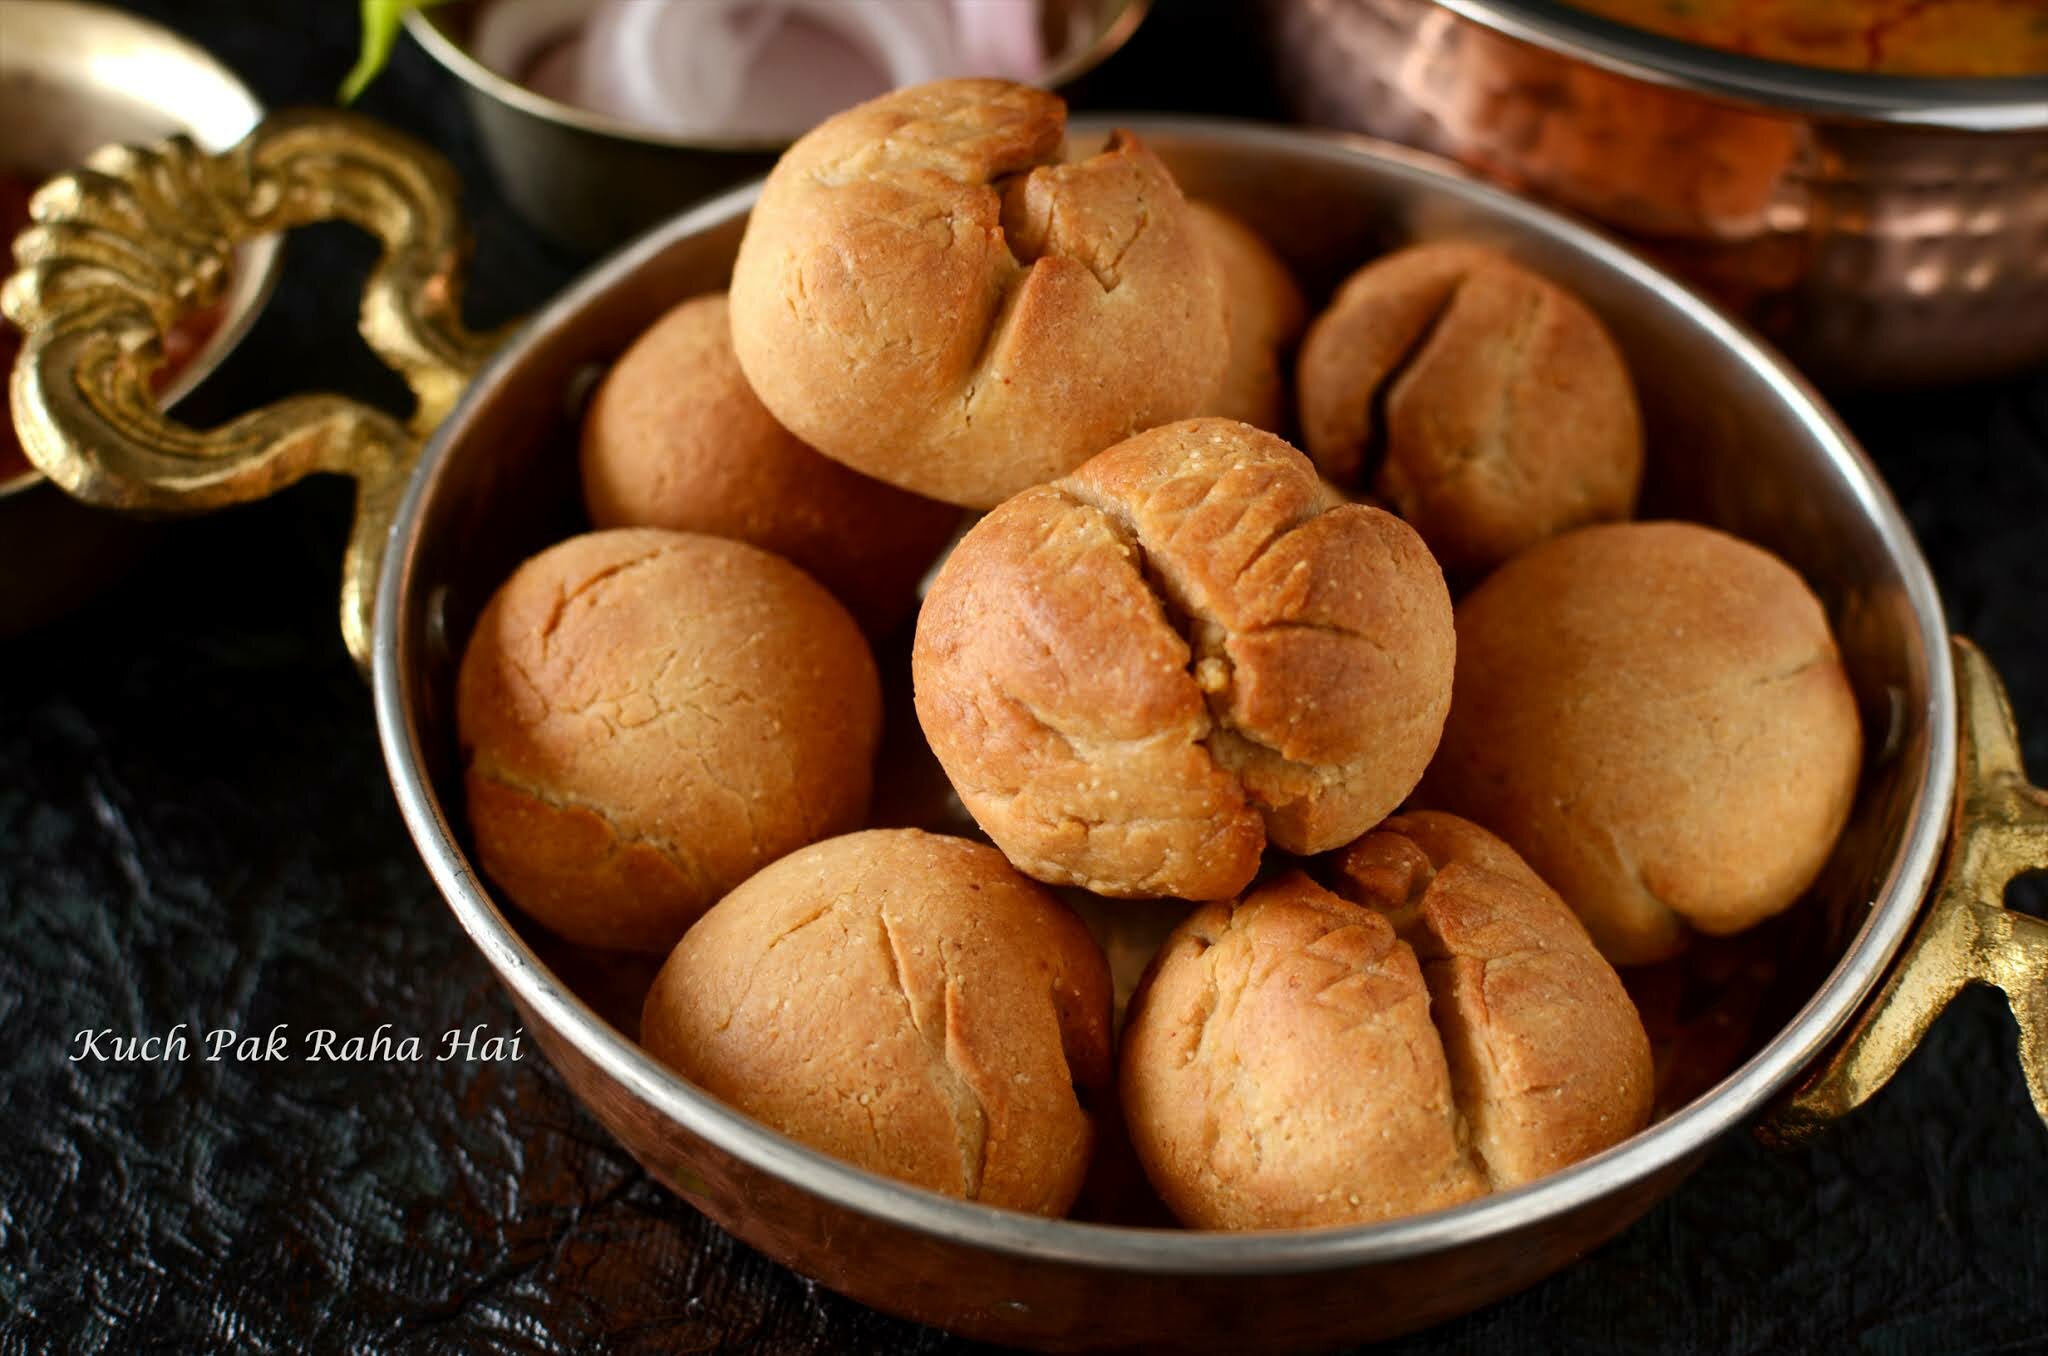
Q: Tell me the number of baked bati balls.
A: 9